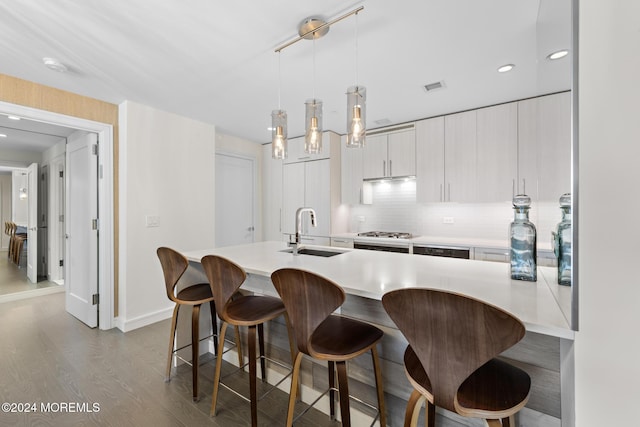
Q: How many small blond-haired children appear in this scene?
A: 0